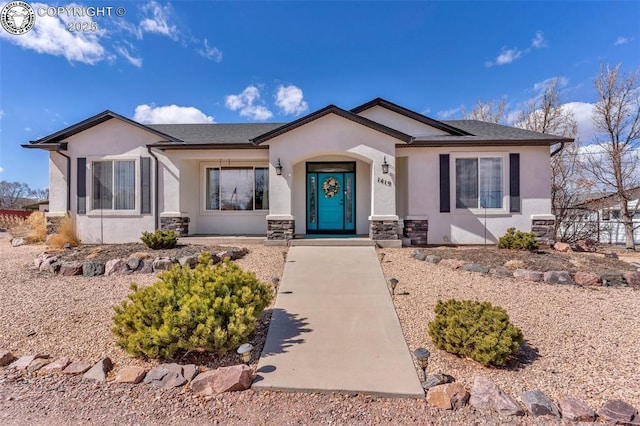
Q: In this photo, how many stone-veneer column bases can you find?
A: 6